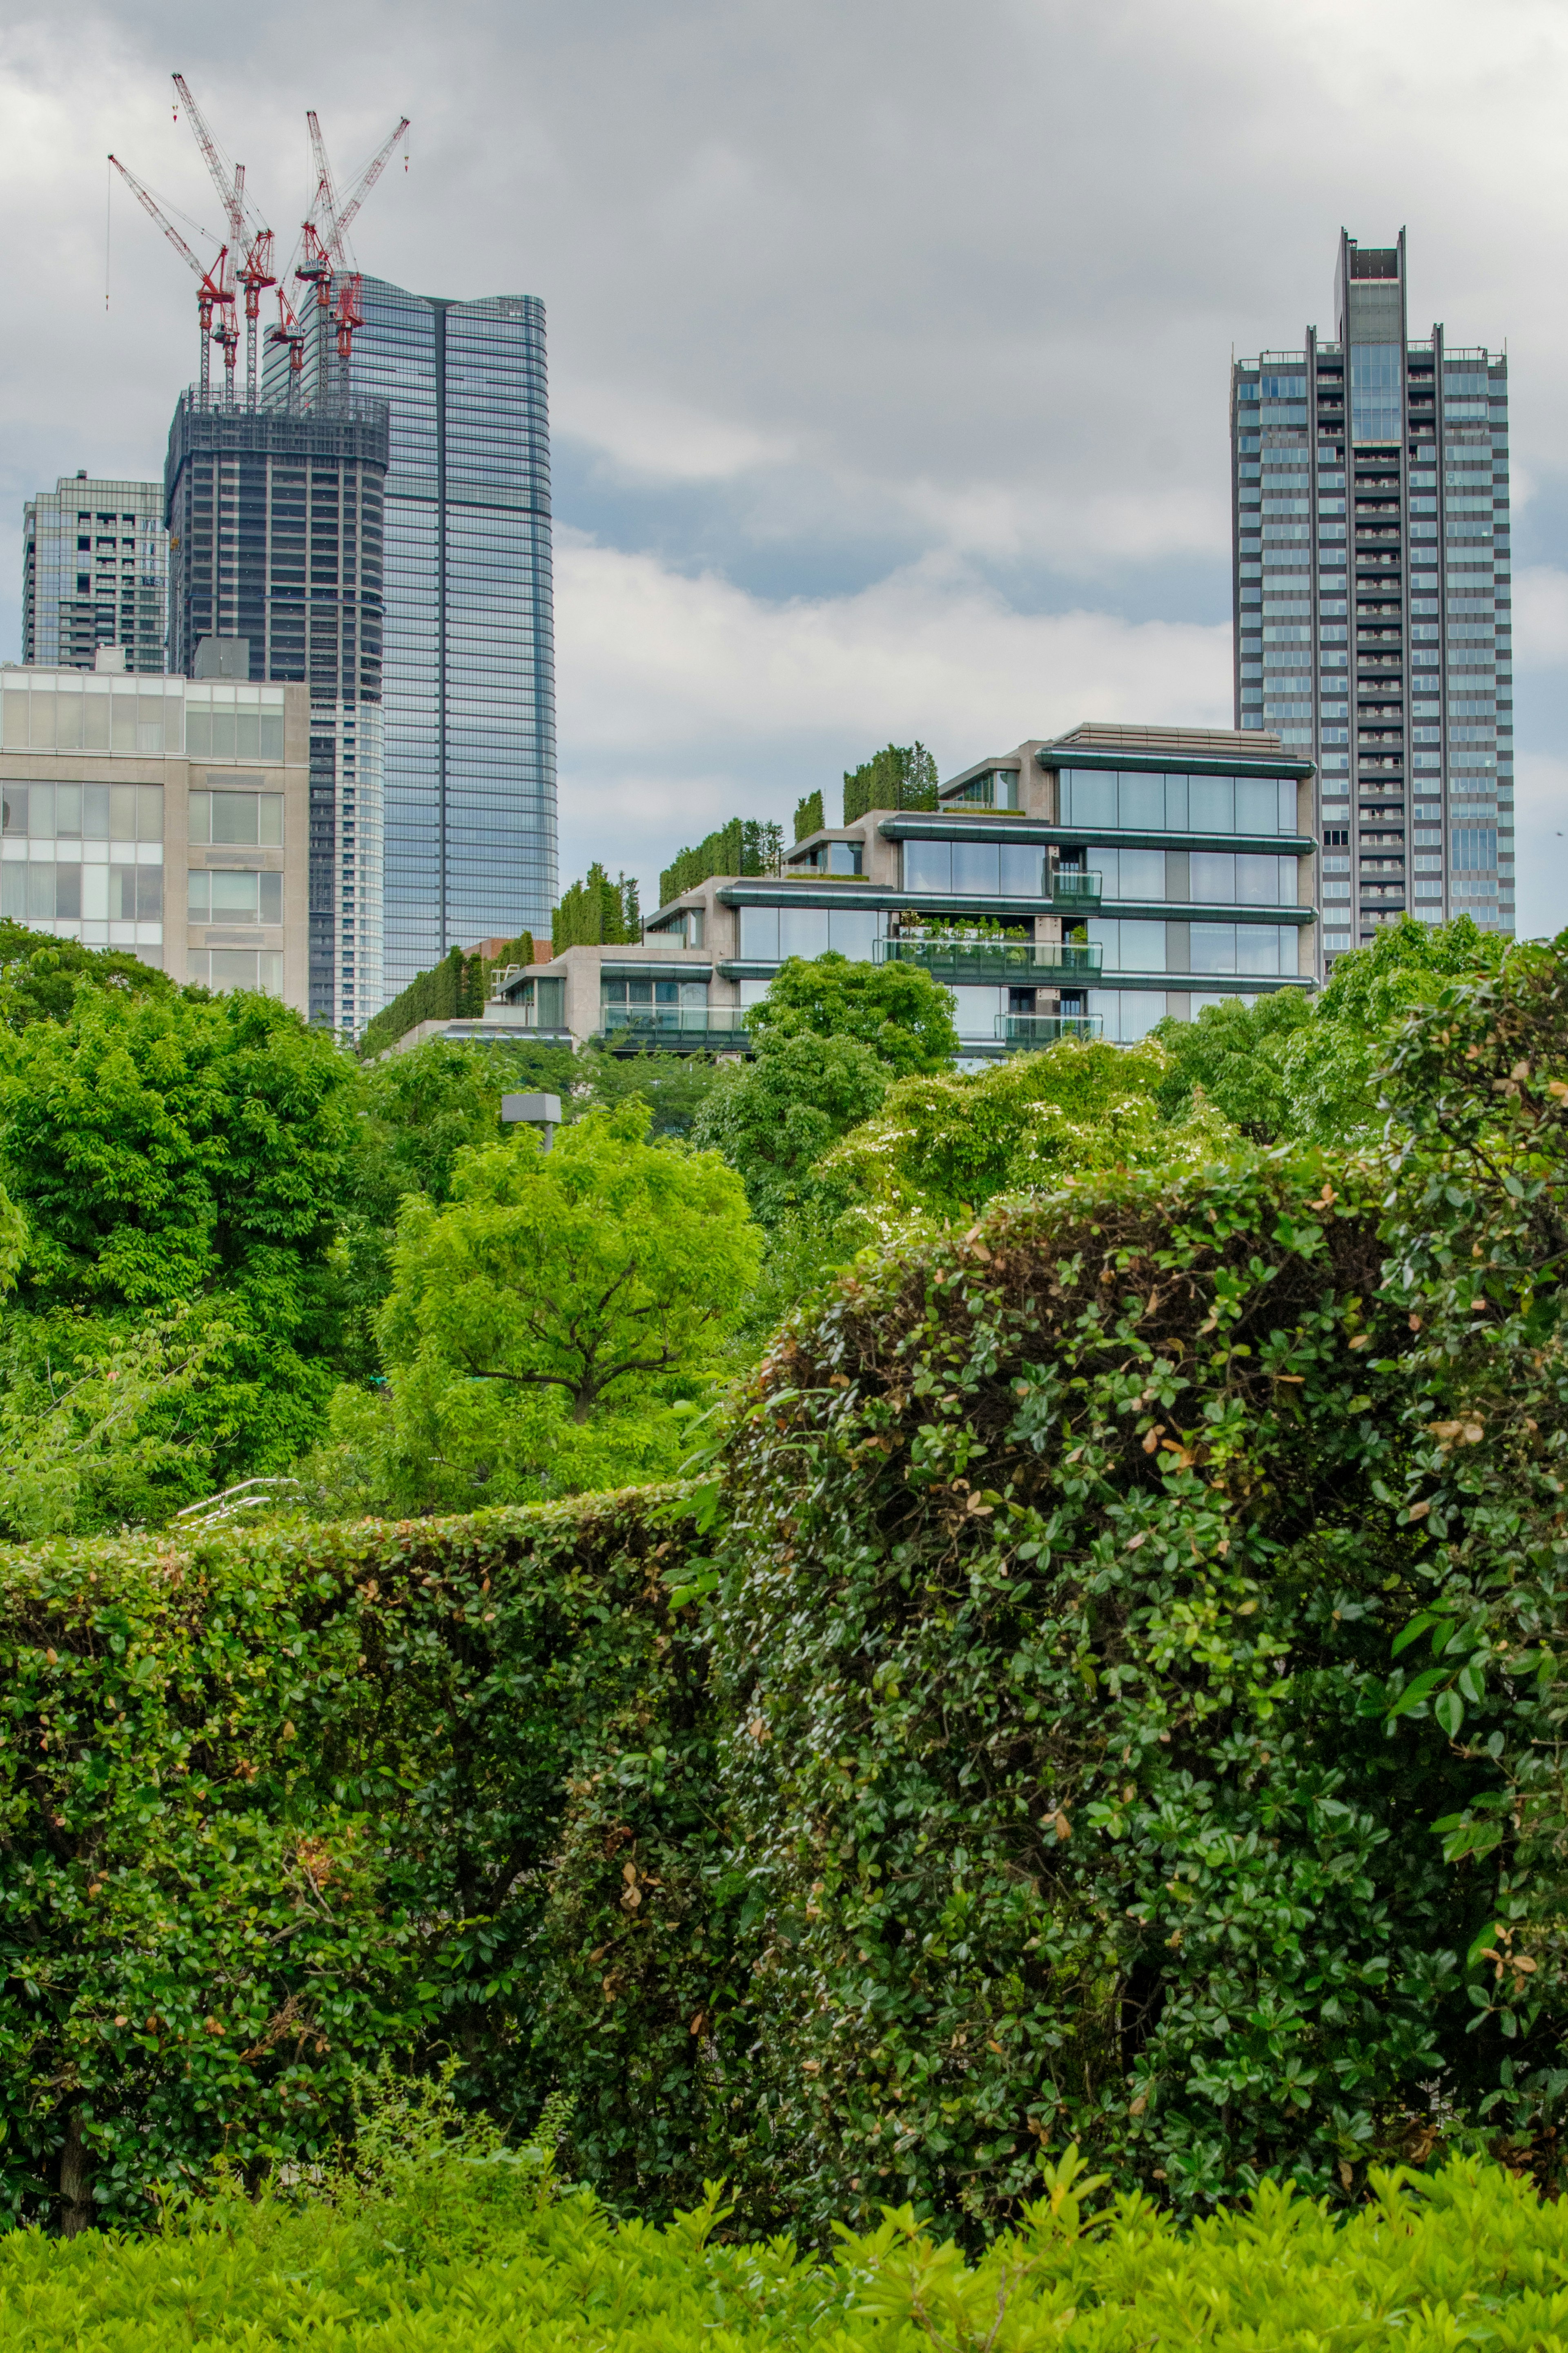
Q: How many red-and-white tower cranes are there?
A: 6